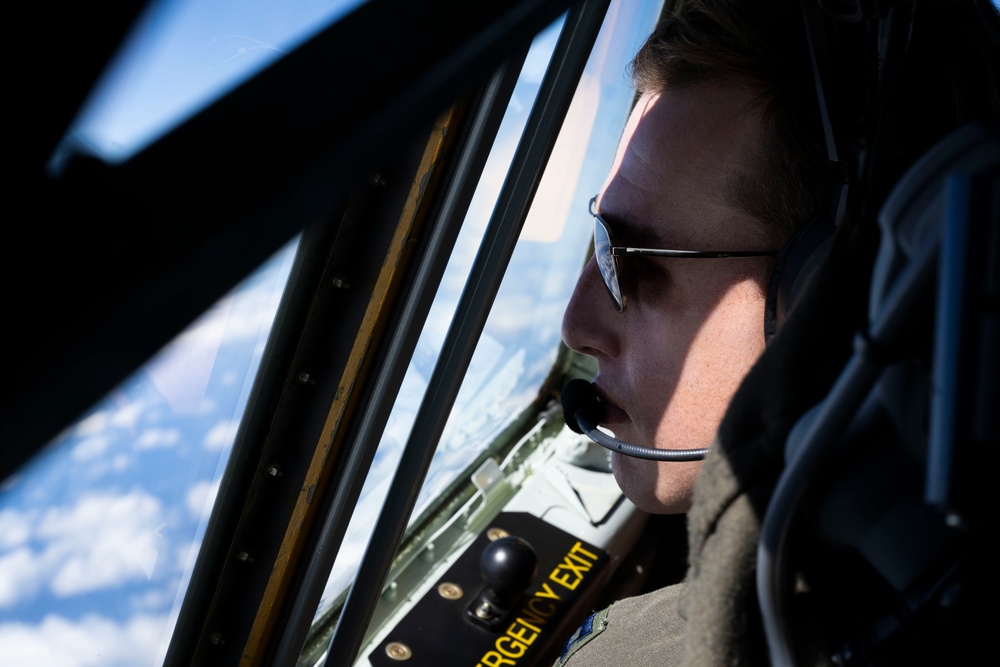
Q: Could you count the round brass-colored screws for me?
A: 3